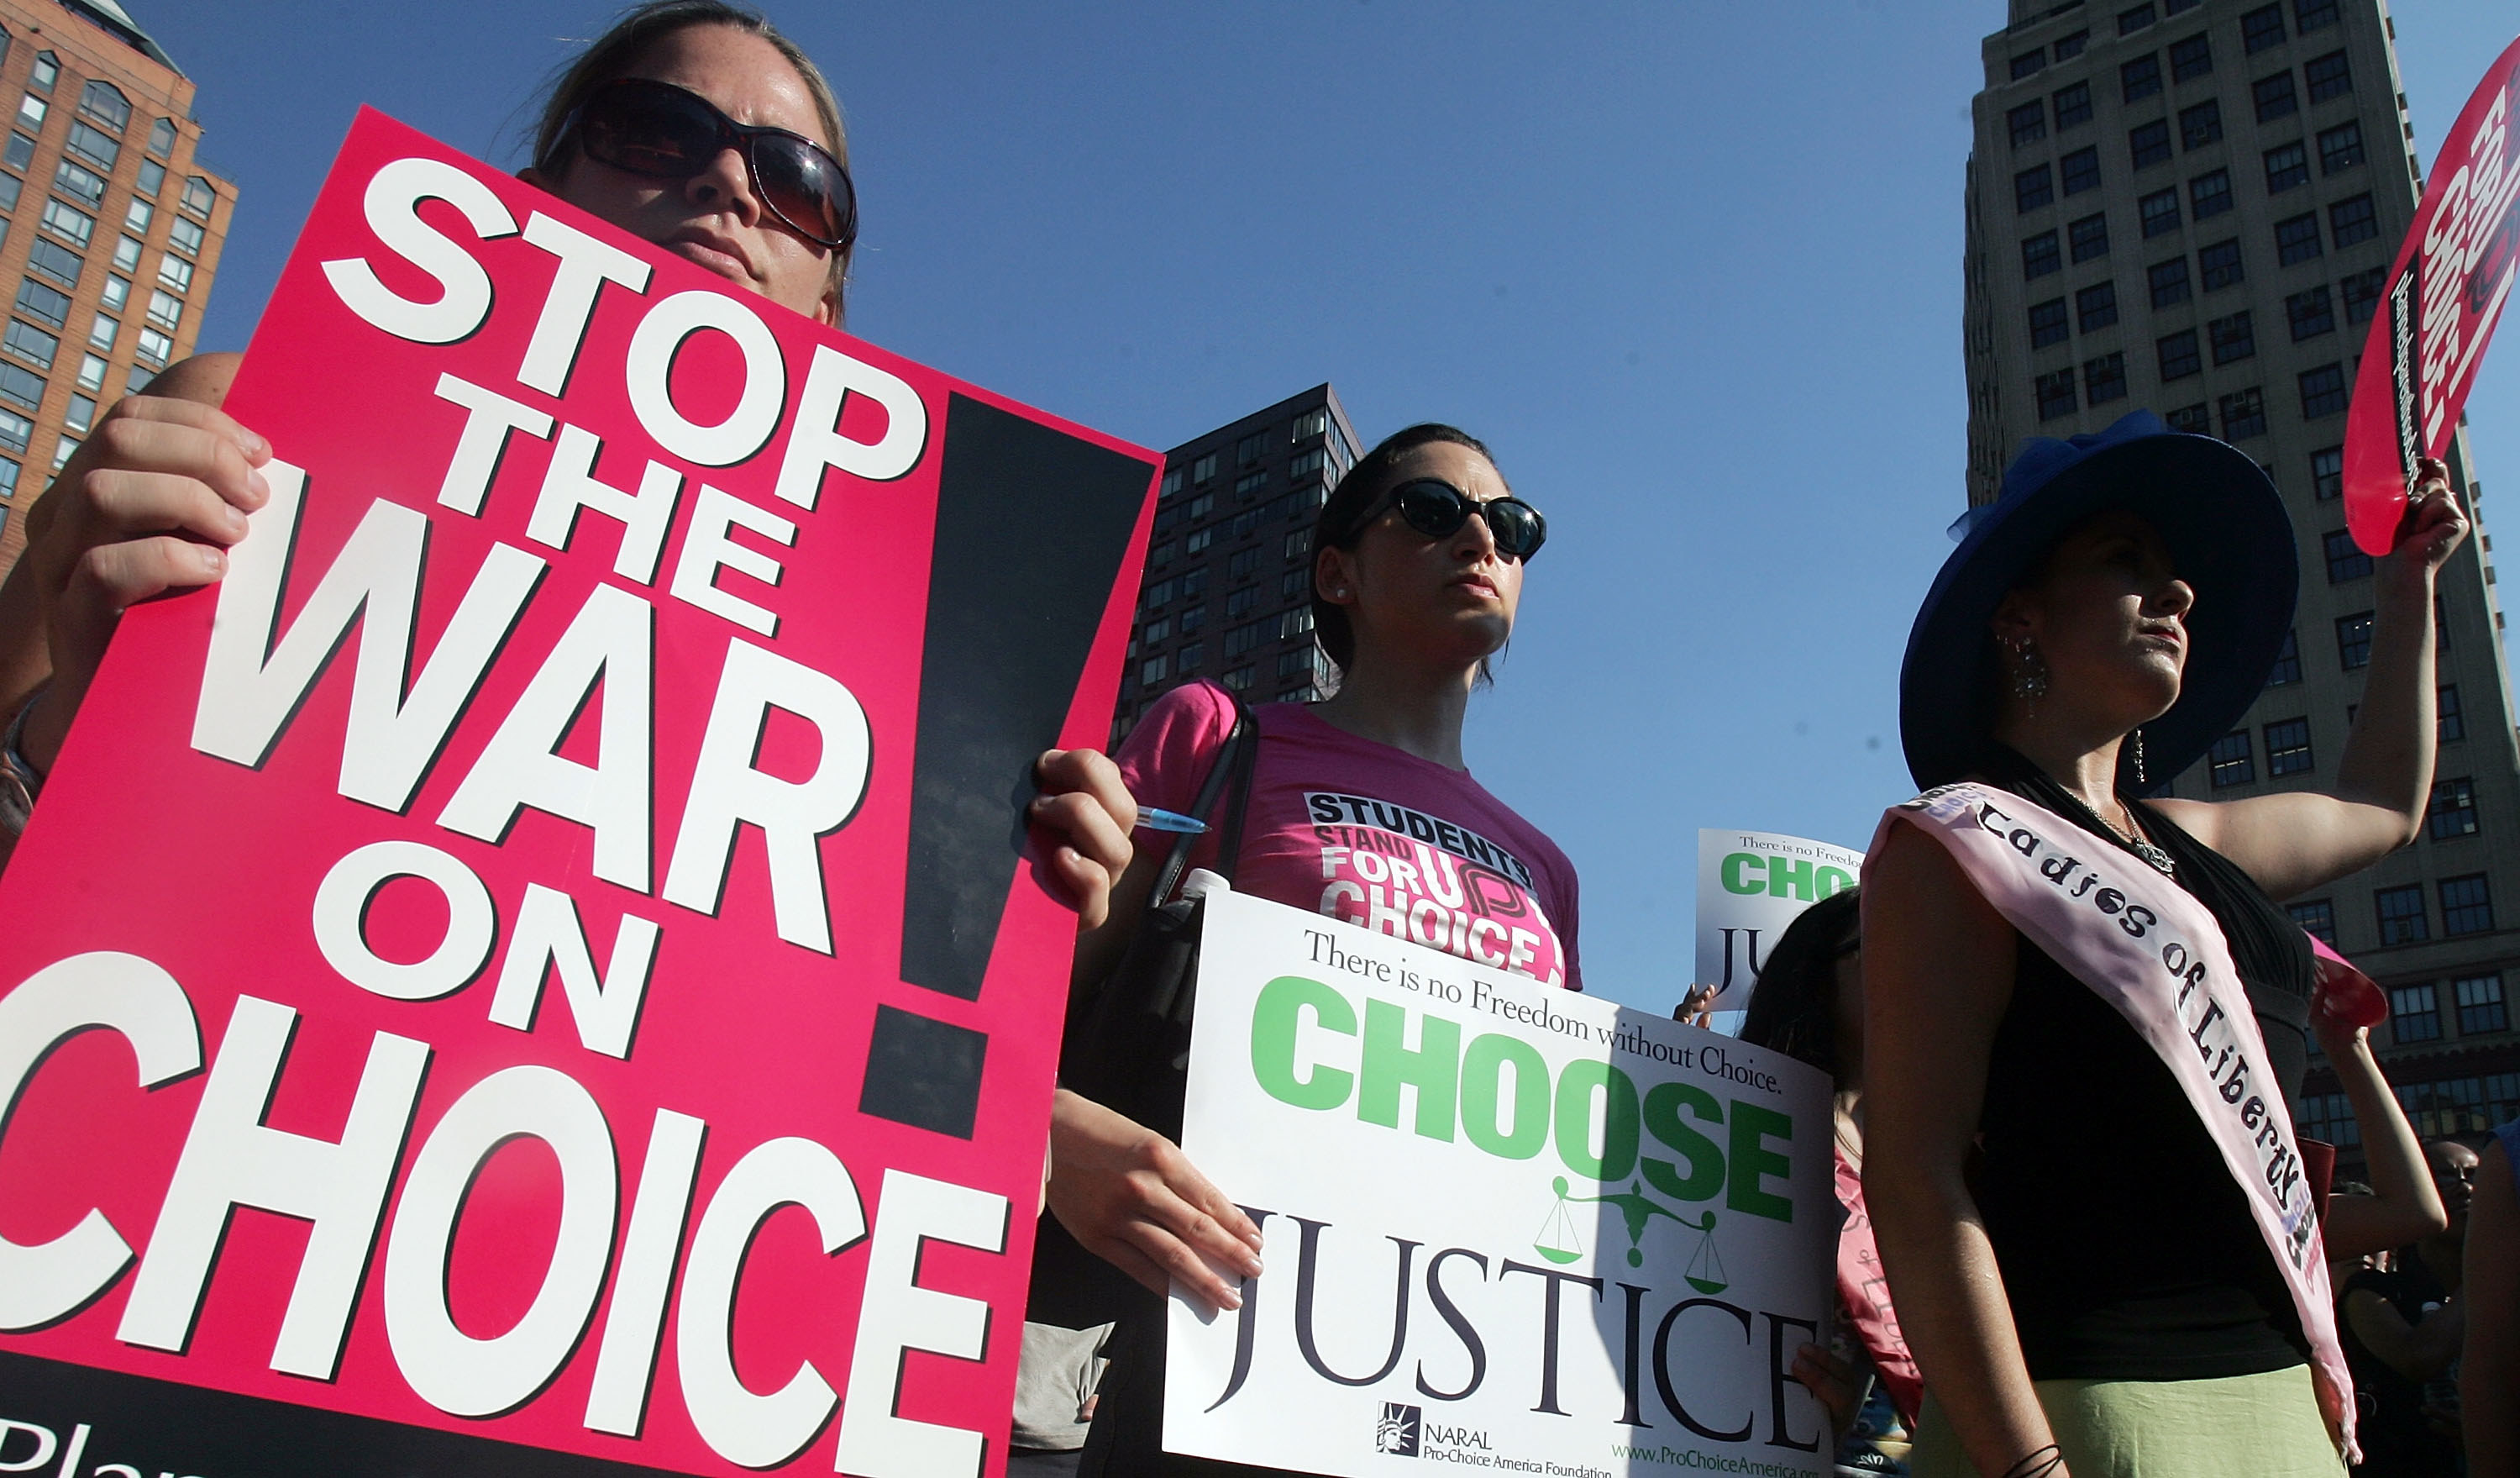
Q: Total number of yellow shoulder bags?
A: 0